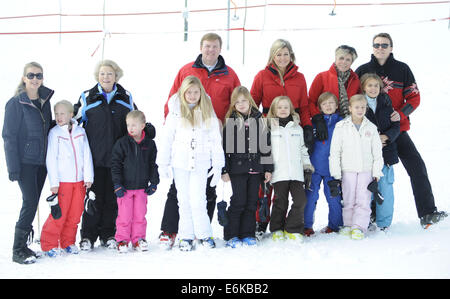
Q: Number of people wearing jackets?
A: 14